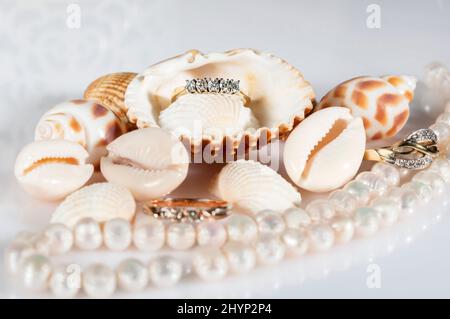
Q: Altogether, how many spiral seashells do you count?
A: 2